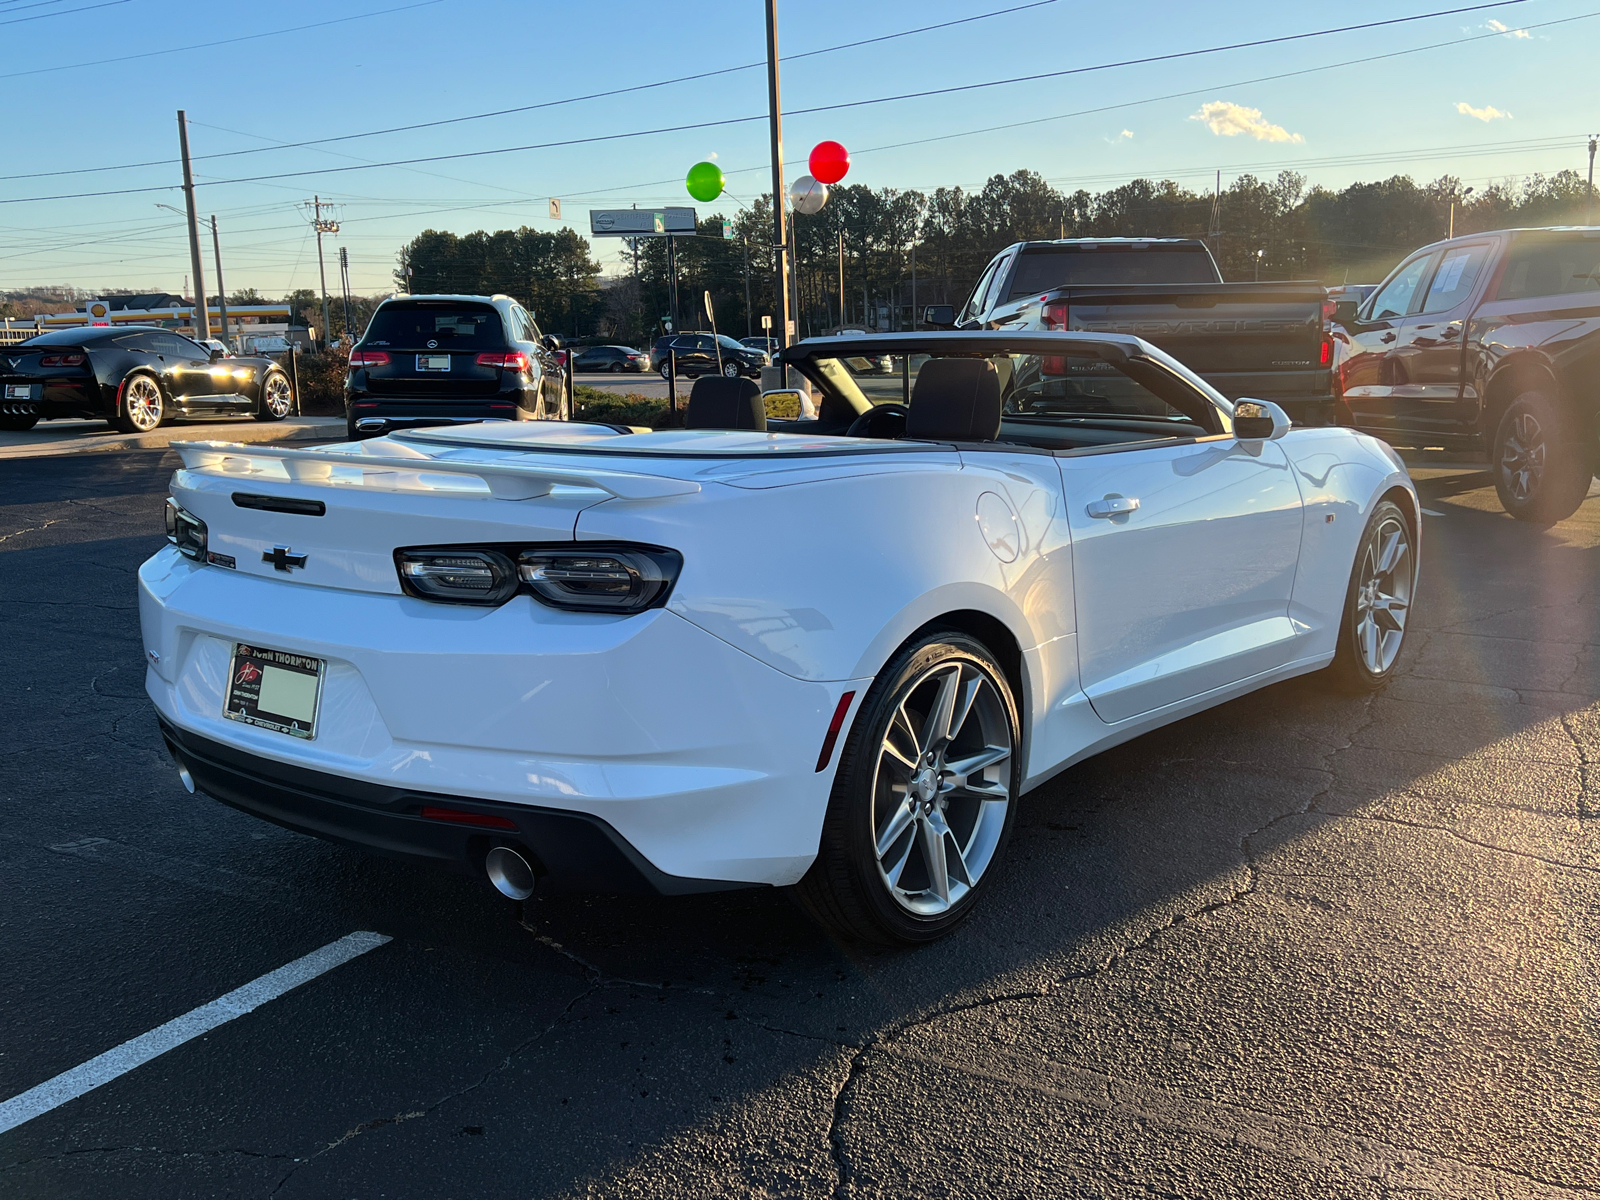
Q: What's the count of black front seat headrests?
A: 2